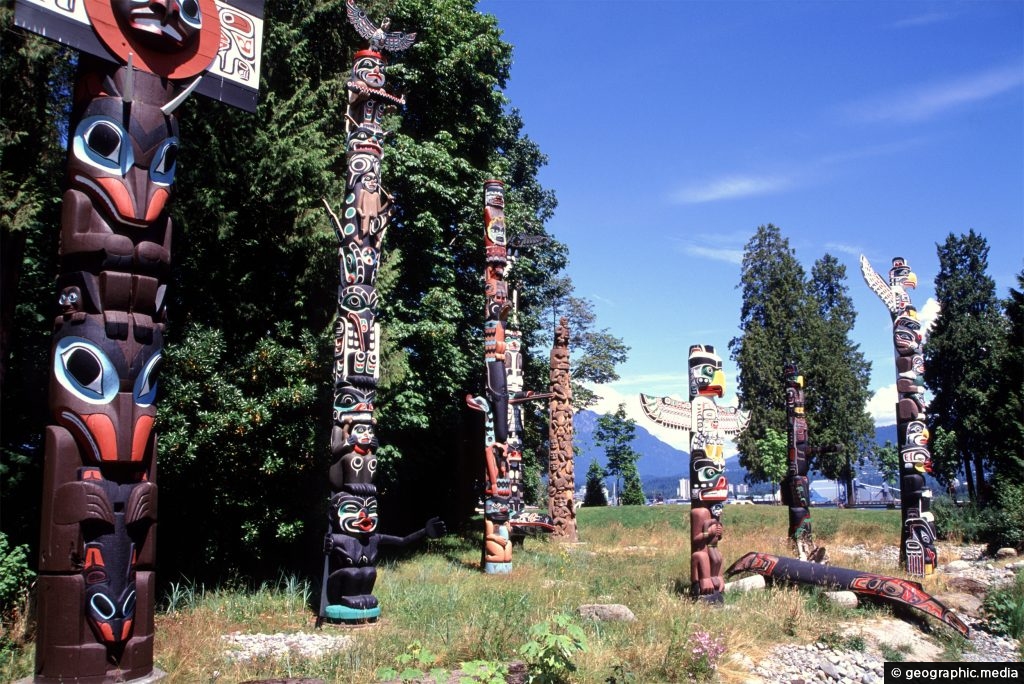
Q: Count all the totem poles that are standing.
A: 8